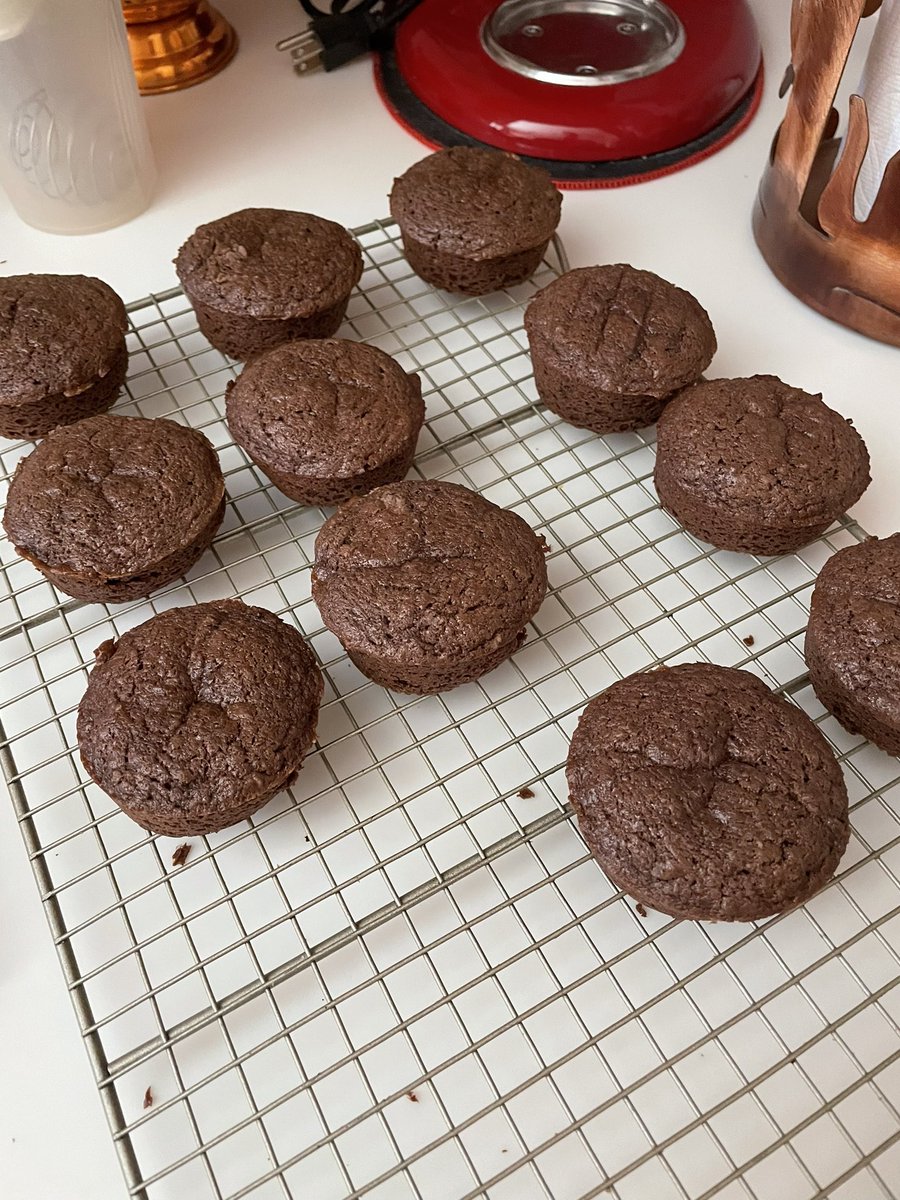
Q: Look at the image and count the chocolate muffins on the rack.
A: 11